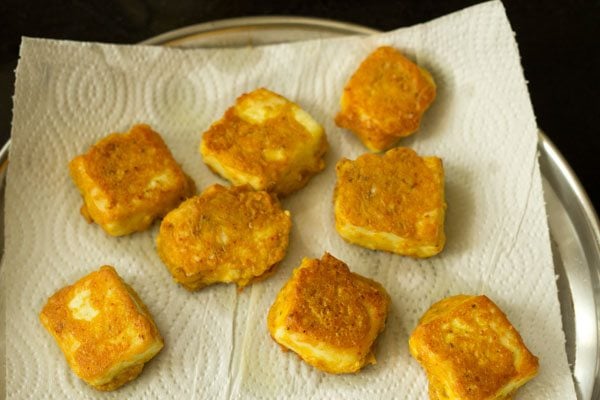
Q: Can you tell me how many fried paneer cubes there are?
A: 8